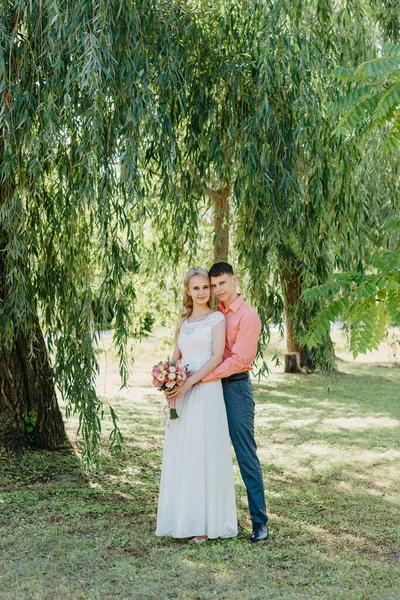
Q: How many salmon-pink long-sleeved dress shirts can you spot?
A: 1